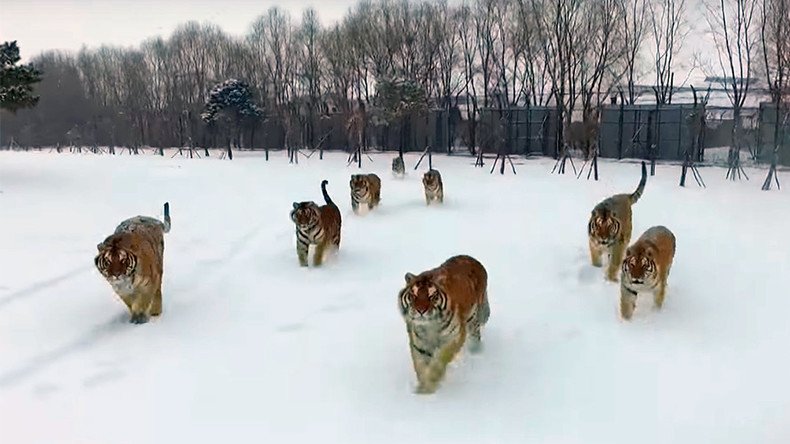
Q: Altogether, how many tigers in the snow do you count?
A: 8